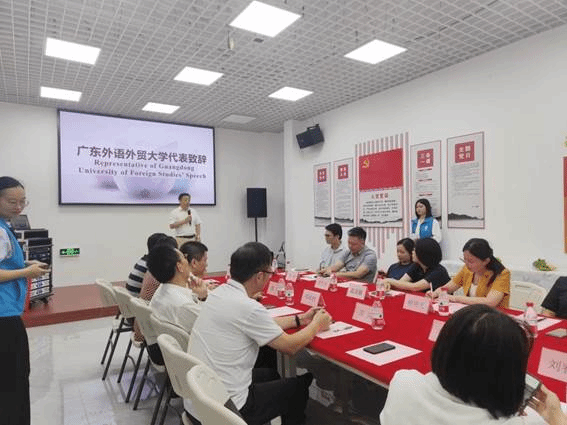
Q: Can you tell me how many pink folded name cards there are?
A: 9